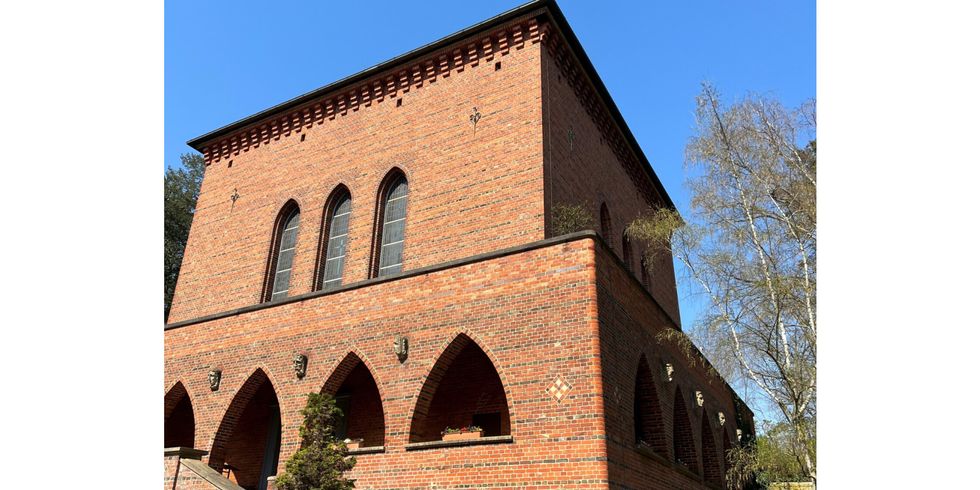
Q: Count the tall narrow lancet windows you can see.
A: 6